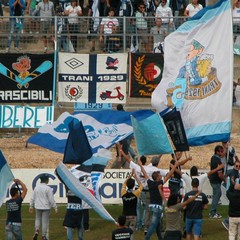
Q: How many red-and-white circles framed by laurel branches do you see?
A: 2